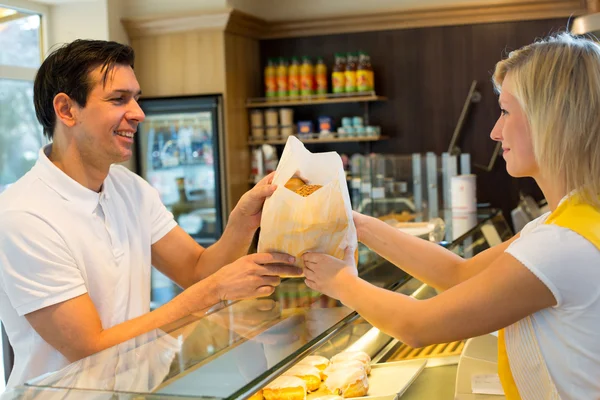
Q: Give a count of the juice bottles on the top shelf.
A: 8